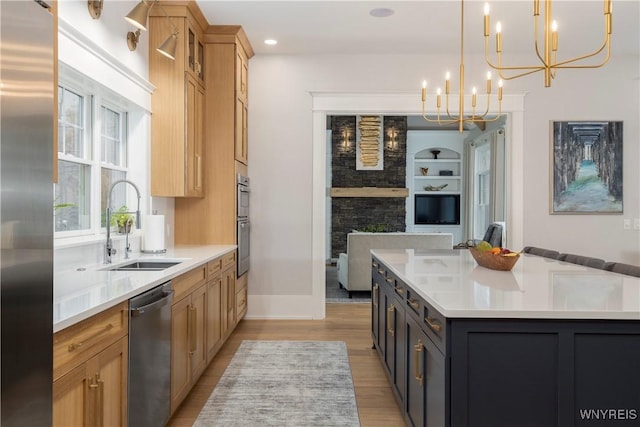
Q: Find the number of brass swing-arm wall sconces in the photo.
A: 2